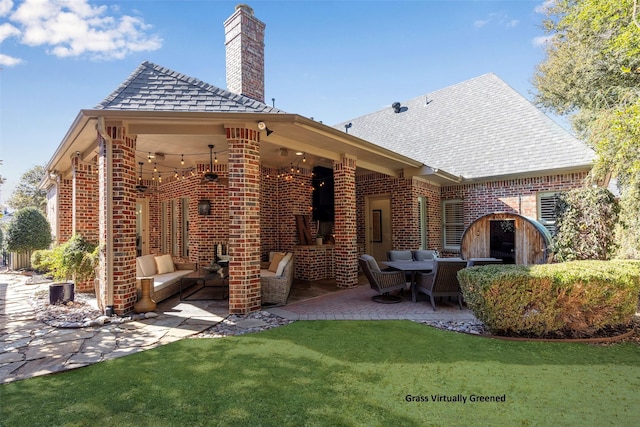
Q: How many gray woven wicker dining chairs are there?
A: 5